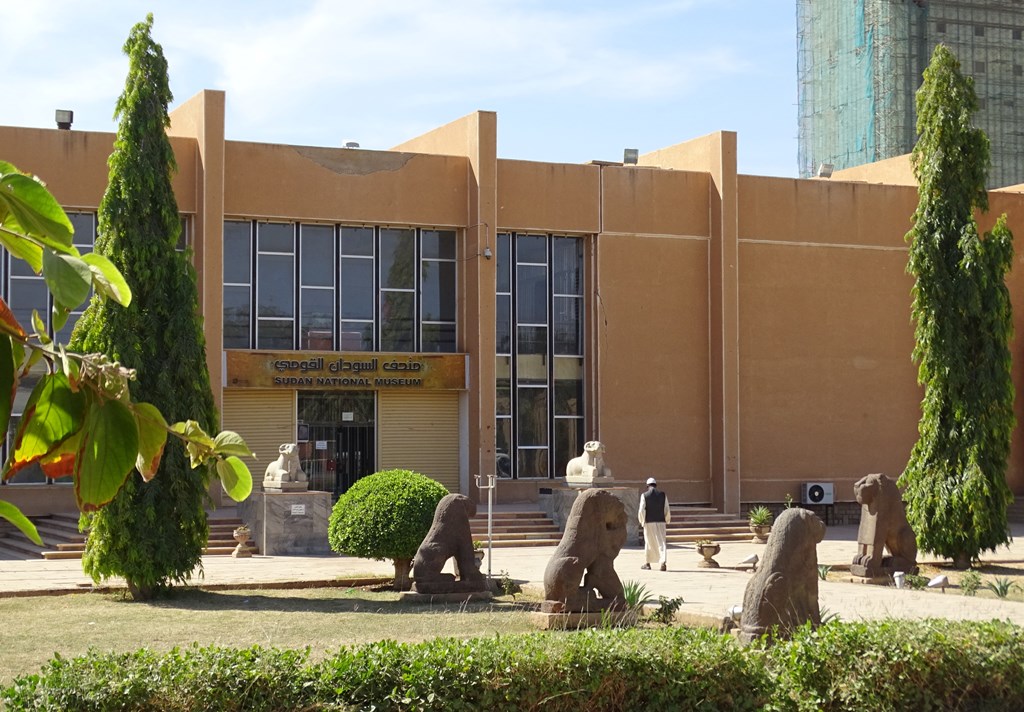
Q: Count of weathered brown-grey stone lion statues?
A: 4